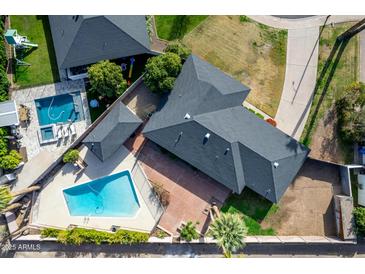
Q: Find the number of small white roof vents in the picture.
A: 3